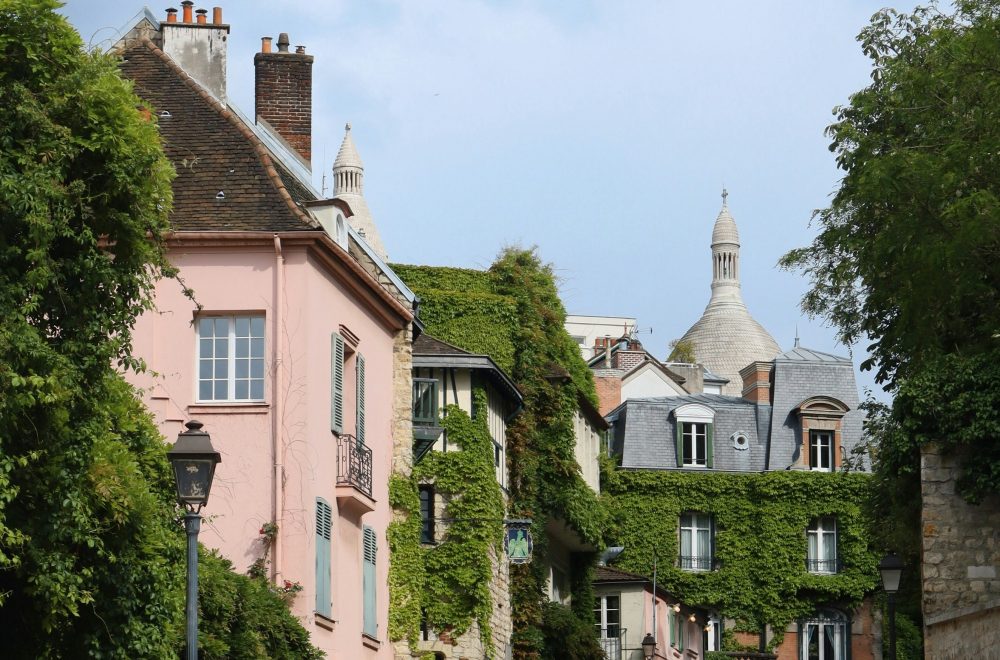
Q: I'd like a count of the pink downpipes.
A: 1